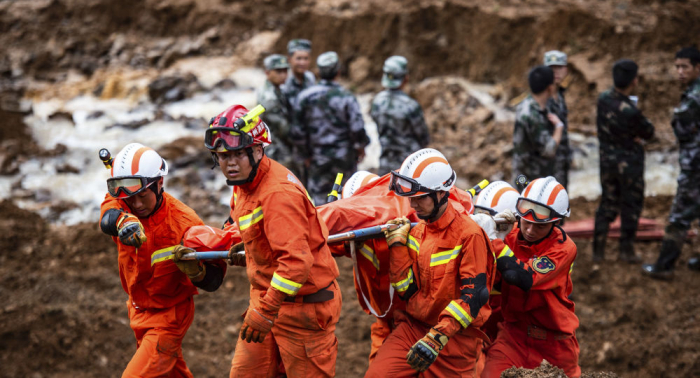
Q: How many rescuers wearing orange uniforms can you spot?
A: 6